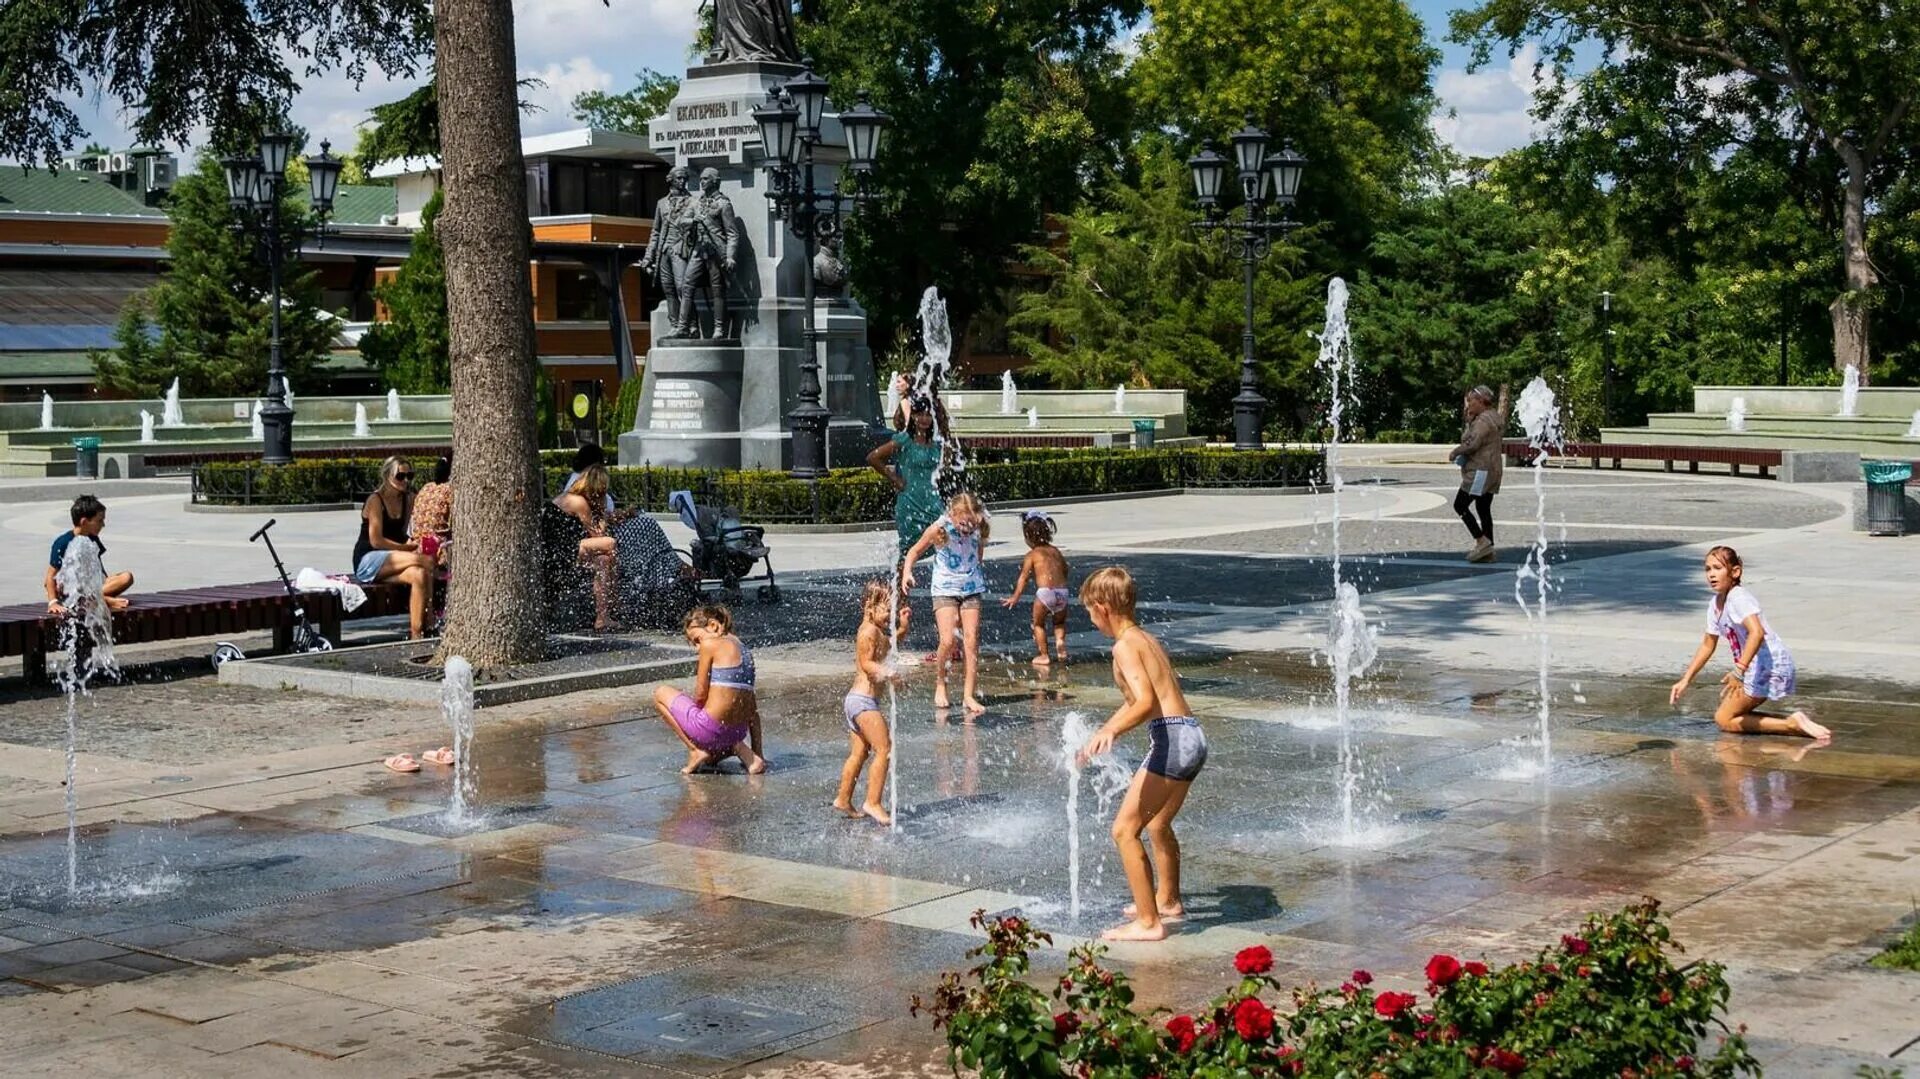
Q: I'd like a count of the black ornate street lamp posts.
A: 3